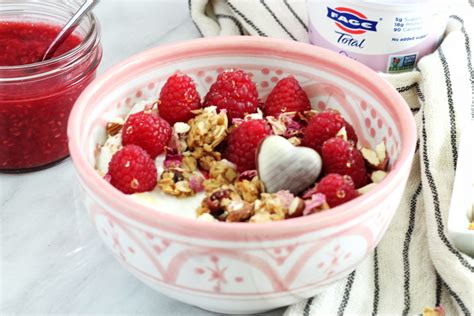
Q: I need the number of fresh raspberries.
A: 9